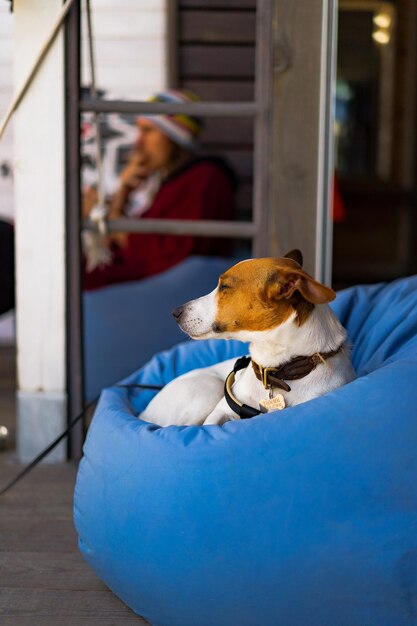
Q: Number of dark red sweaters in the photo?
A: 1